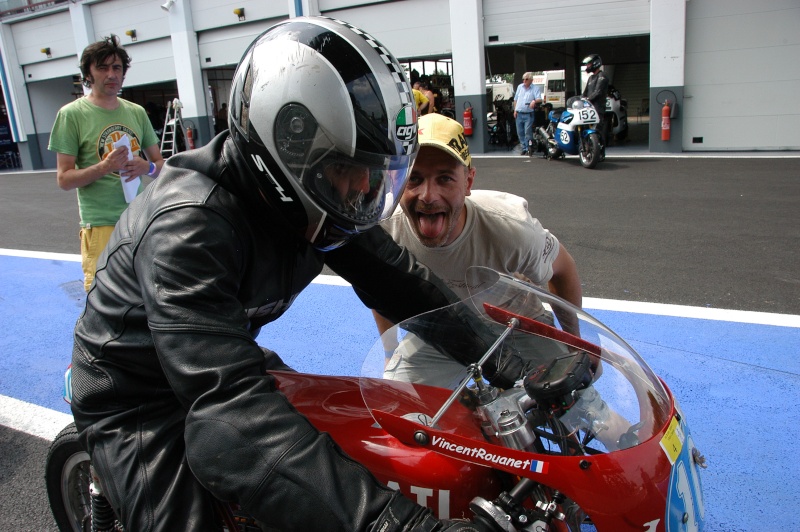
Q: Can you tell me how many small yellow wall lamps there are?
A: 3